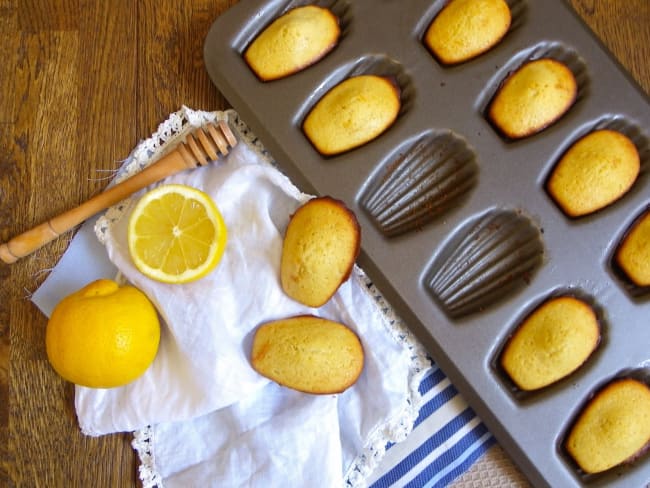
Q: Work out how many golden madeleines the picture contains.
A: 10